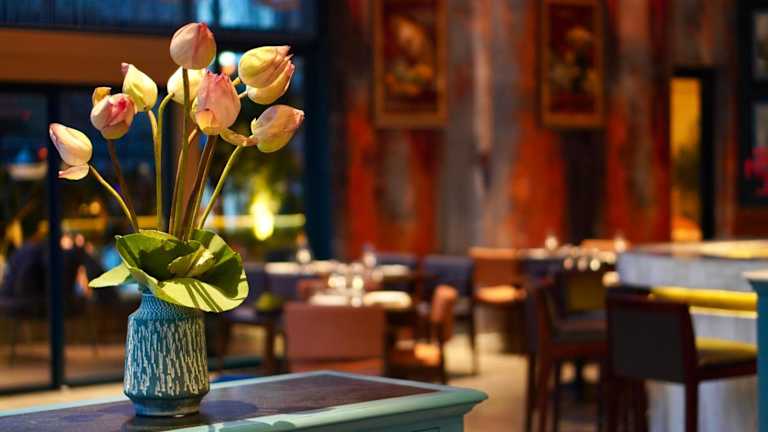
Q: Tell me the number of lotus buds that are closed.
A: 9